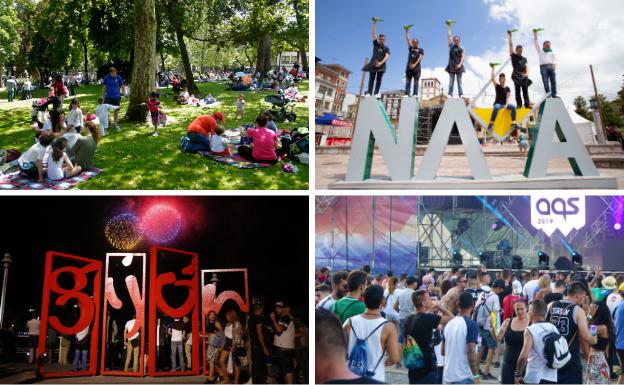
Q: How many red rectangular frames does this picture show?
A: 4